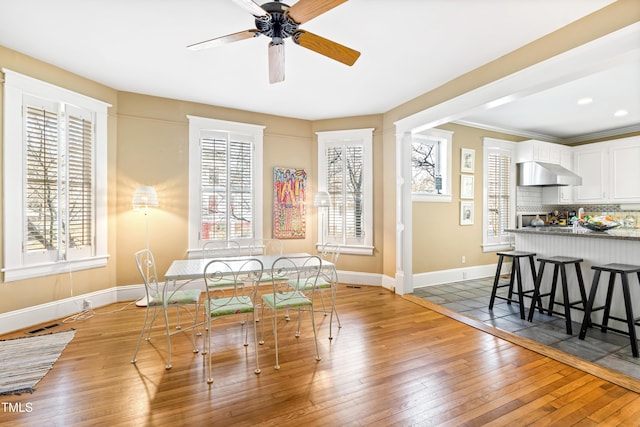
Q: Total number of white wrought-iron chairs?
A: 6